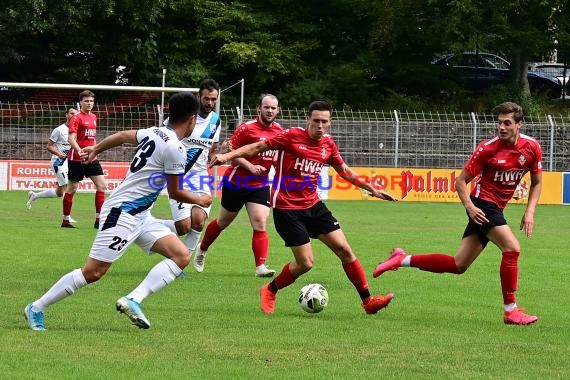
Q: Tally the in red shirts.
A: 4